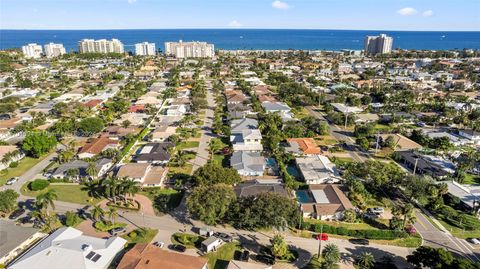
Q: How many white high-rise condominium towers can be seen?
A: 6